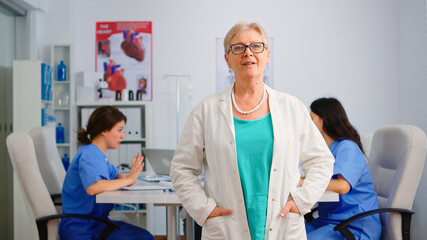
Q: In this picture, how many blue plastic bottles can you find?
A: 3